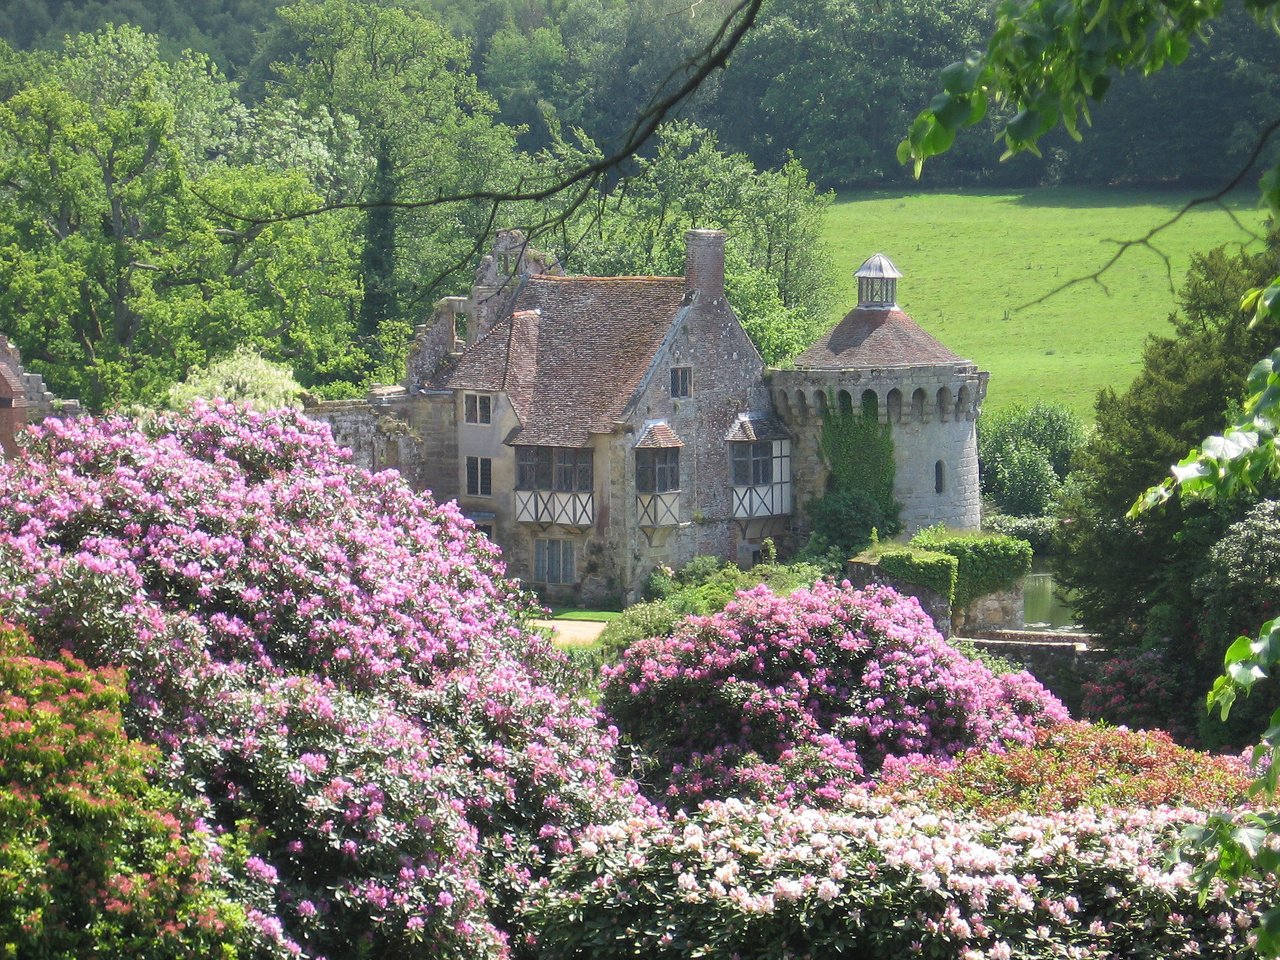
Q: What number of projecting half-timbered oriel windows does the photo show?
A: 3